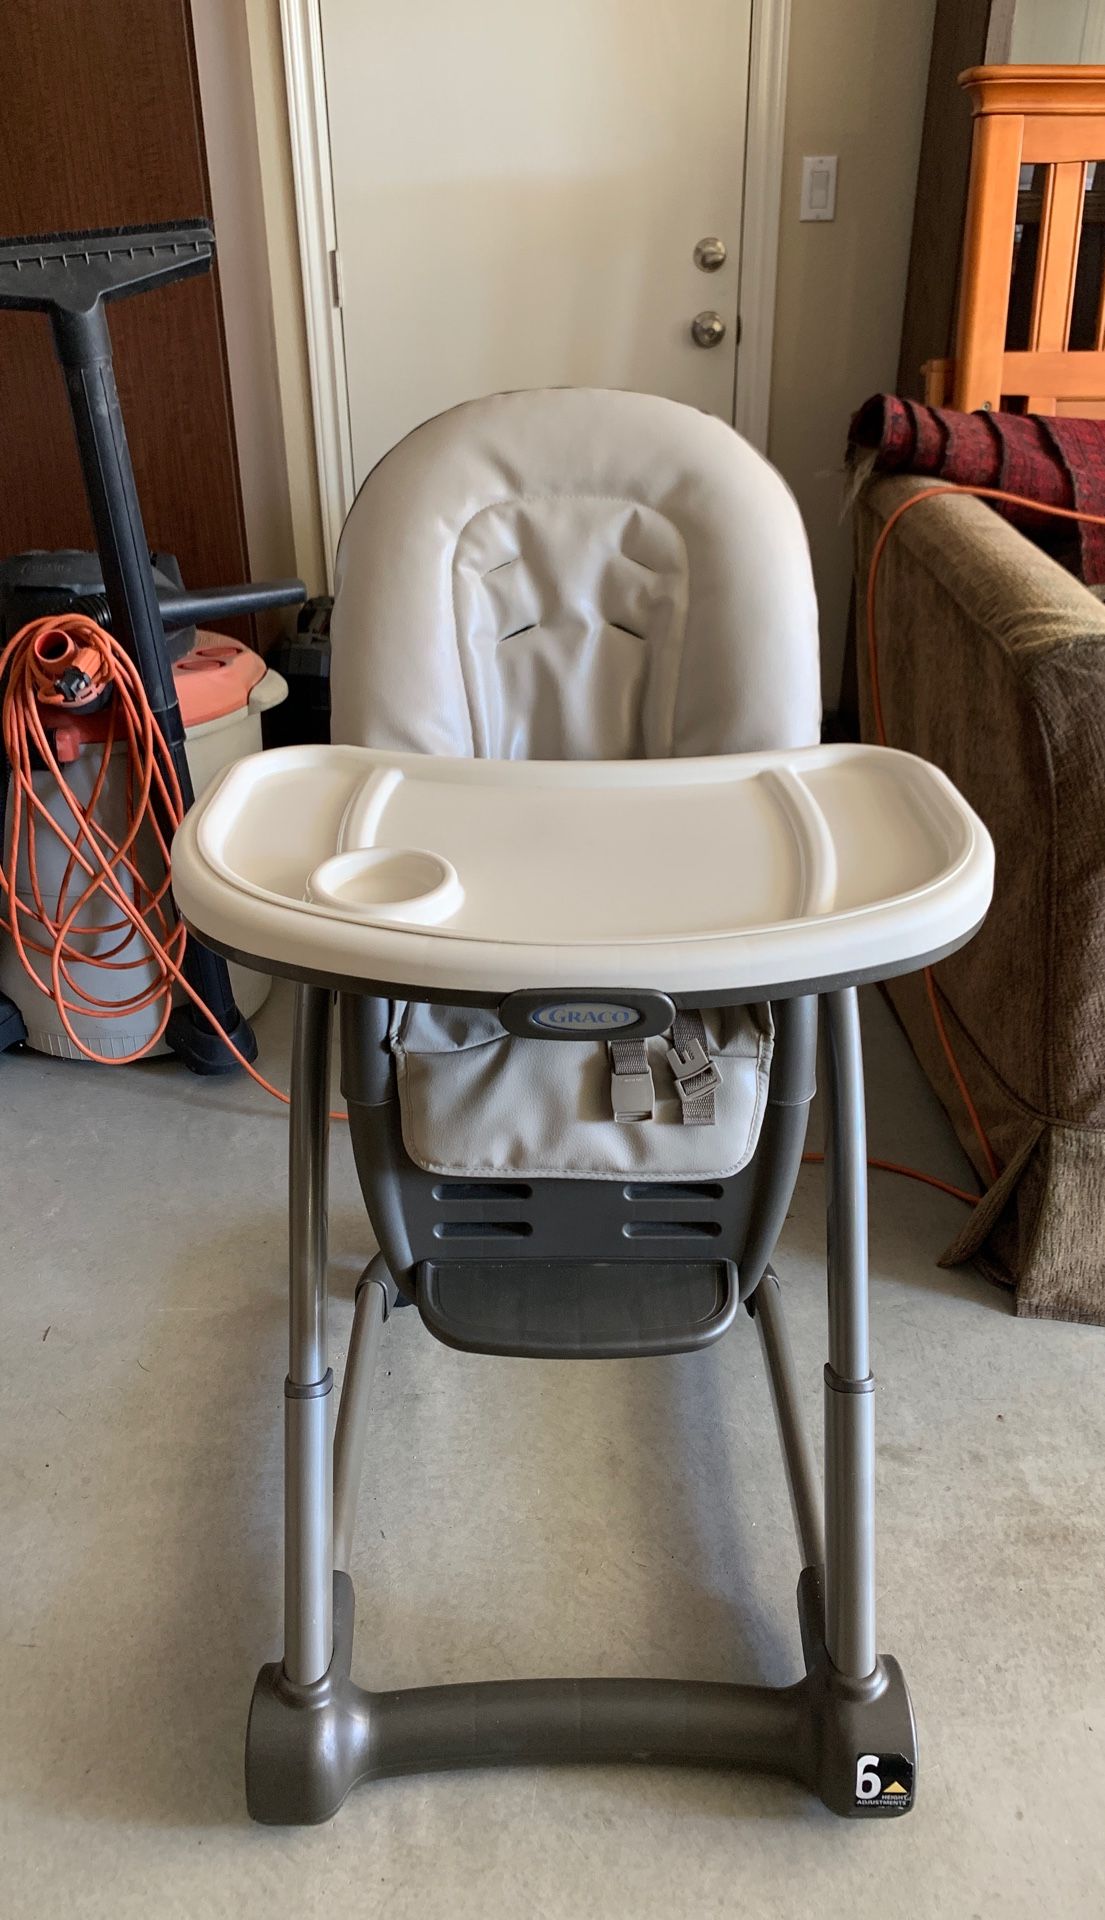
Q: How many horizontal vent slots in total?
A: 4